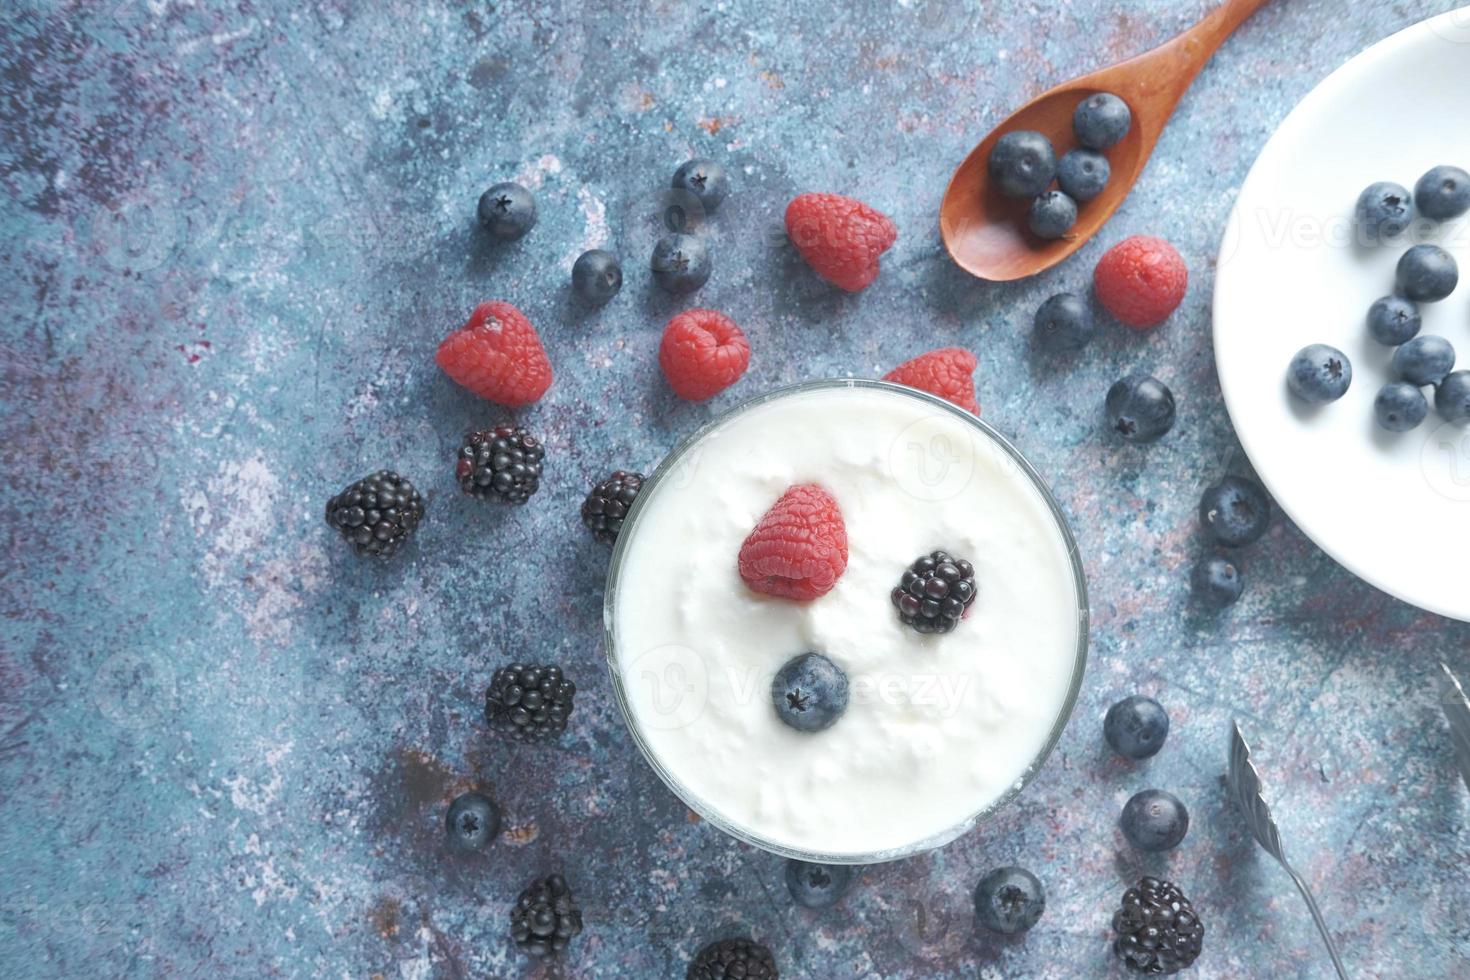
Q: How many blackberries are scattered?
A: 7